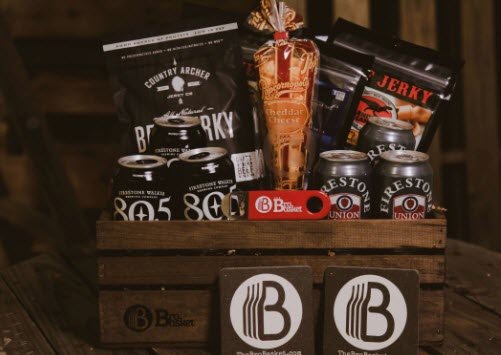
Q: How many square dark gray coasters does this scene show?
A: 2